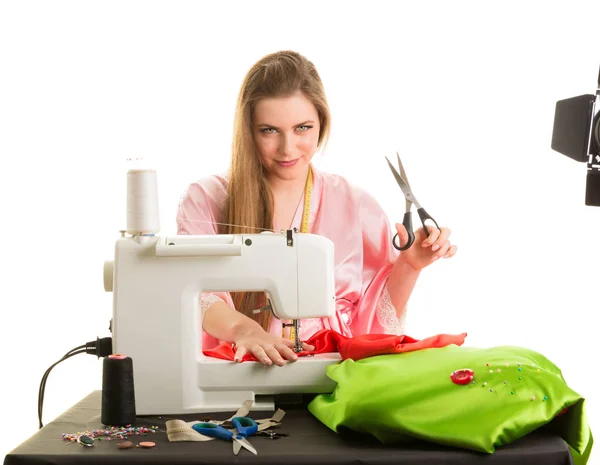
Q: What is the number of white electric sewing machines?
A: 1